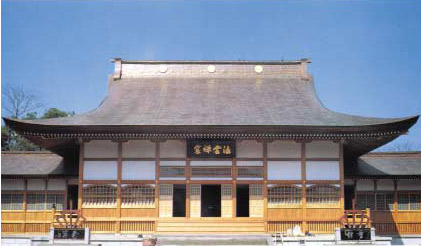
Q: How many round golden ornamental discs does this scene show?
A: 3